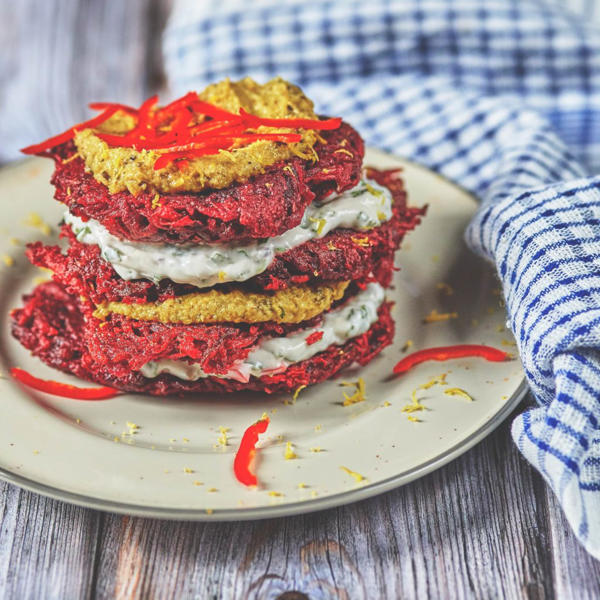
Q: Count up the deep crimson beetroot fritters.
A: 4